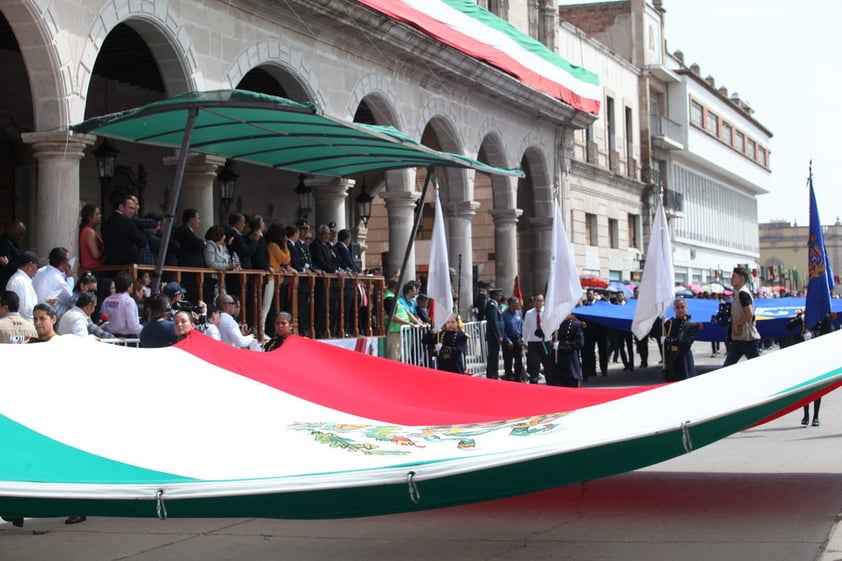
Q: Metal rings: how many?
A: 3